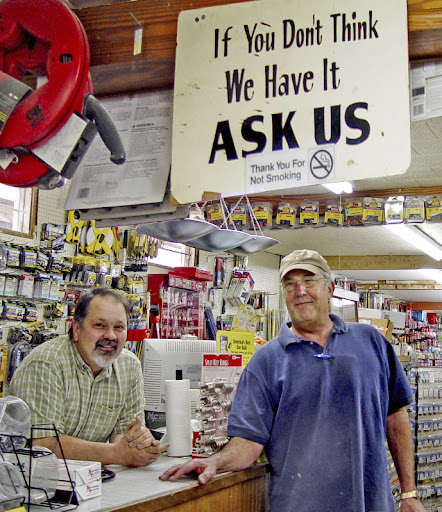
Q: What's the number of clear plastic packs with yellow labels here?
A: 11